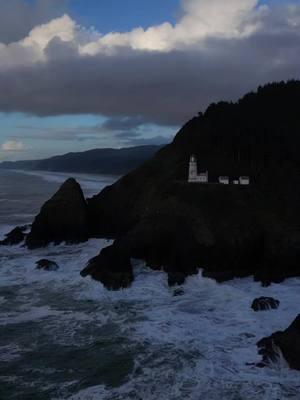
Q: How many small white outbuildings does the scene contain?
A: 2